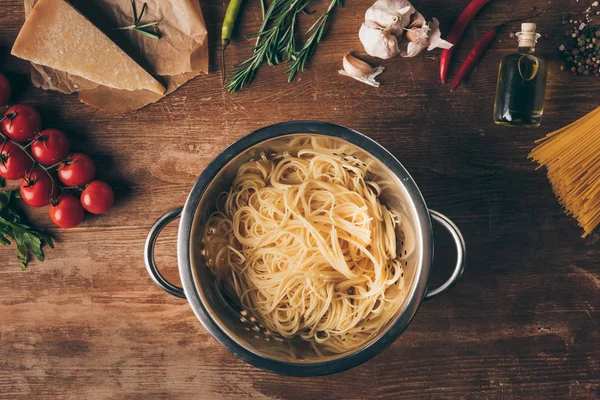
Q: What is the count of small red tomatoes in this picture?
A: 8